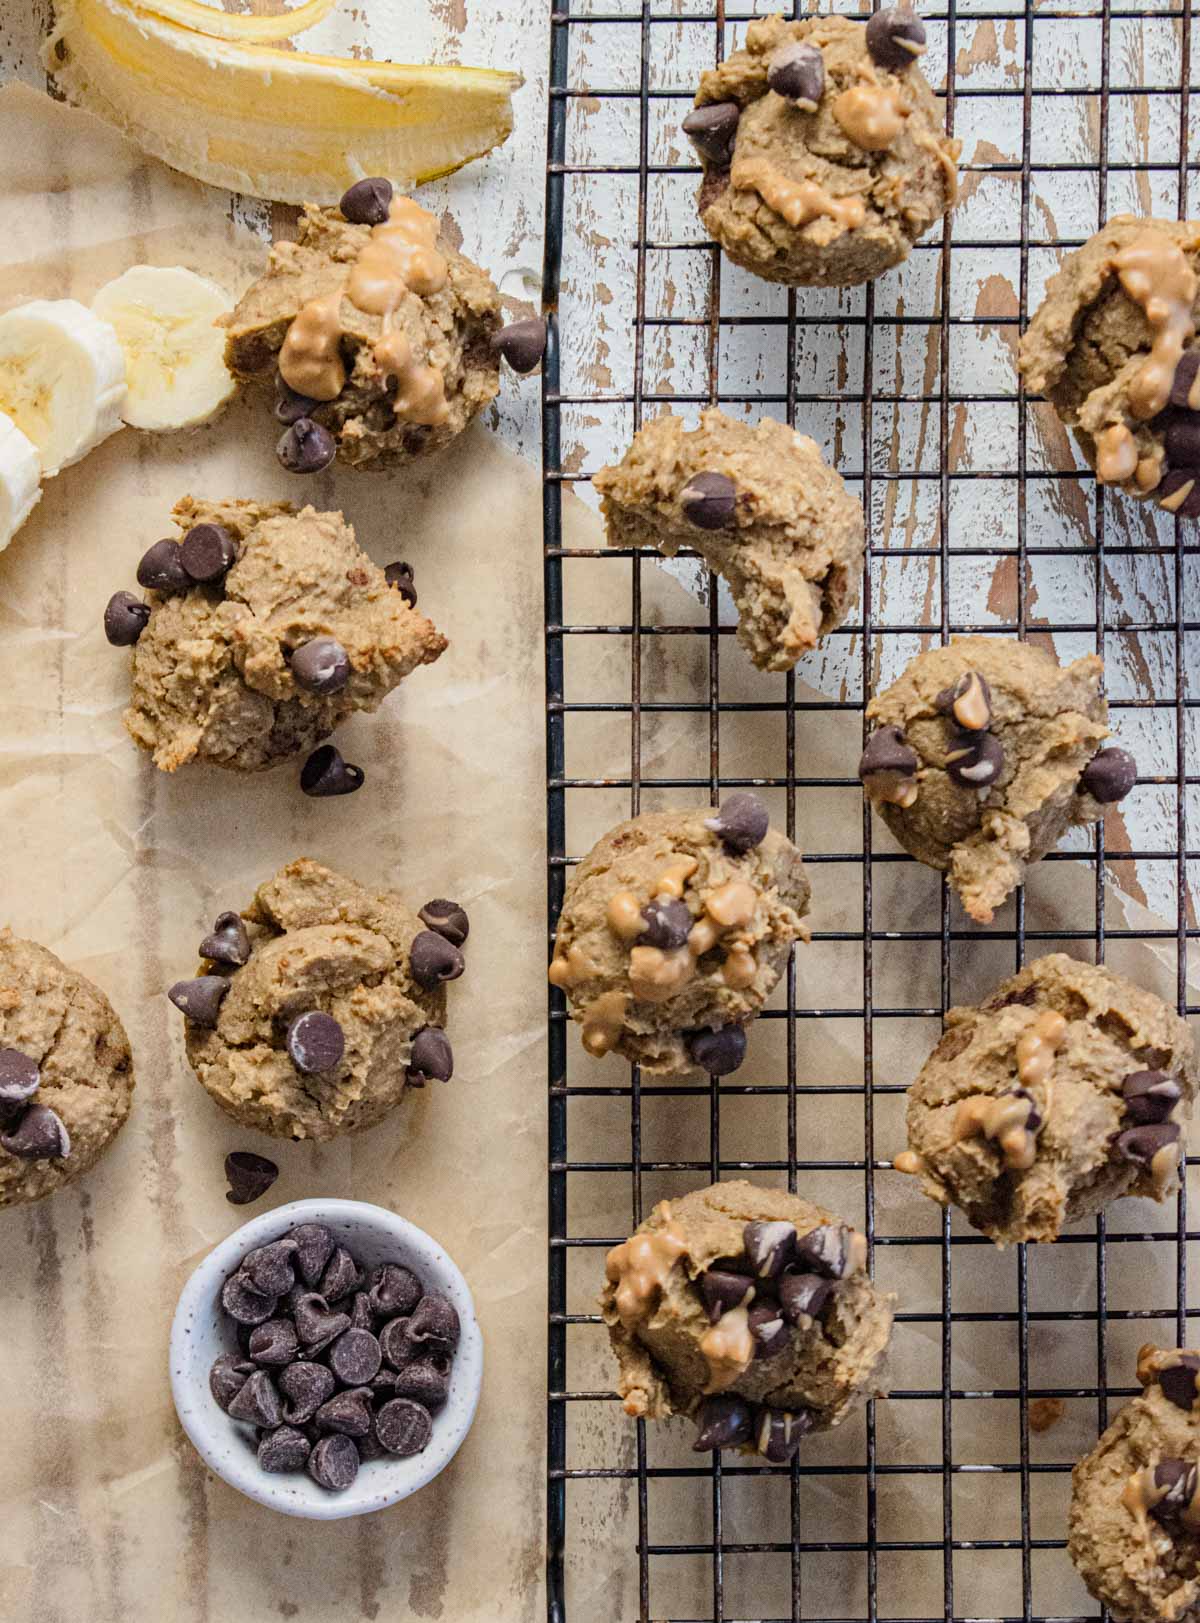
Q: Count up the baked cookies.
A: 12